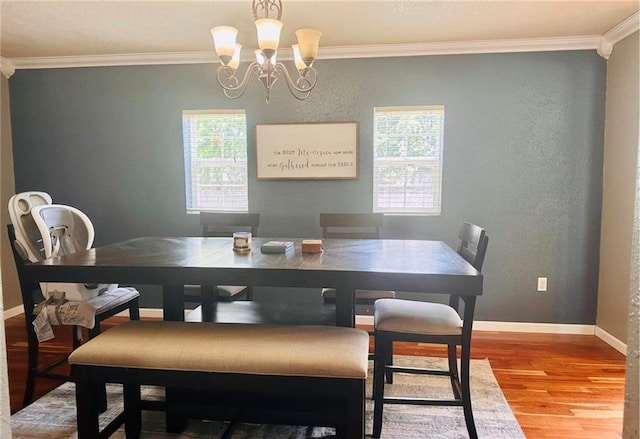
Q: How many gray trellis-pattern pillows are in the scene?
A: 0